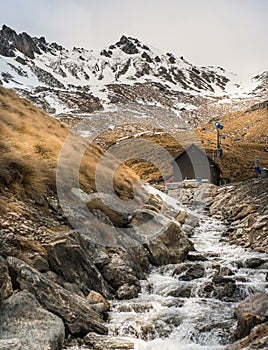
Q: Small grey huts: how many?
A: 1